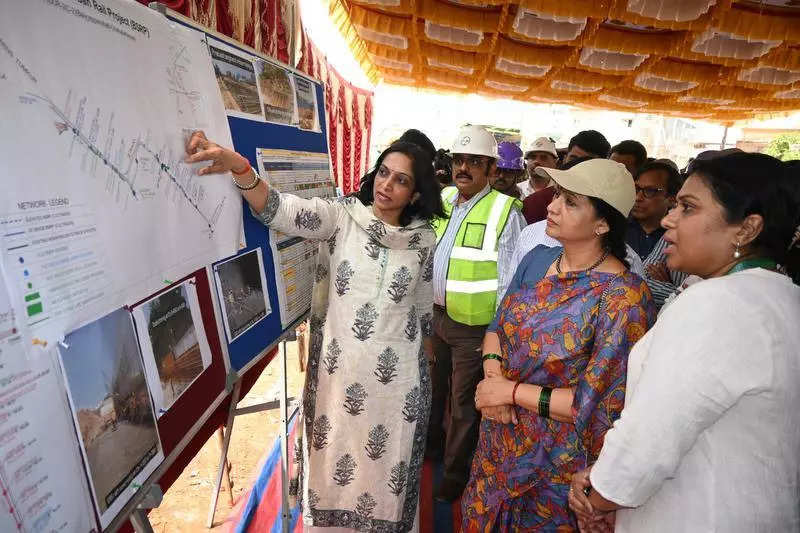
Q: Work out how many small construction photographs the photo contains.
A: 6